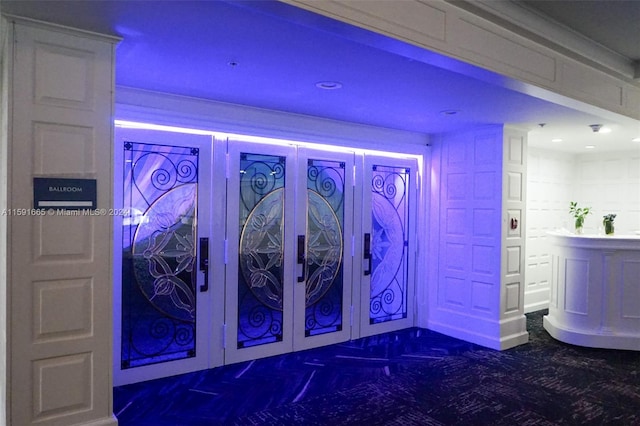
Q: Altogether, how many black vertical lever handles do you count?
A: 3